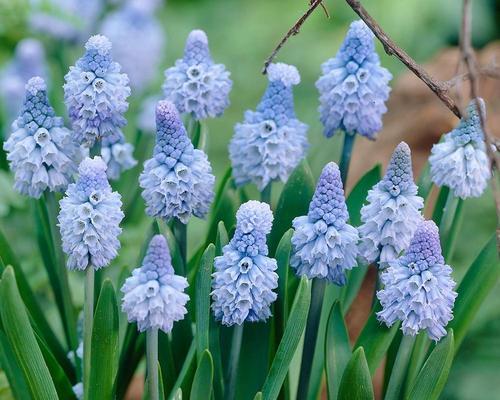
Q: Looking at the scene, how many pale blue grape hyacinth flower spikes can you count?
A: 13